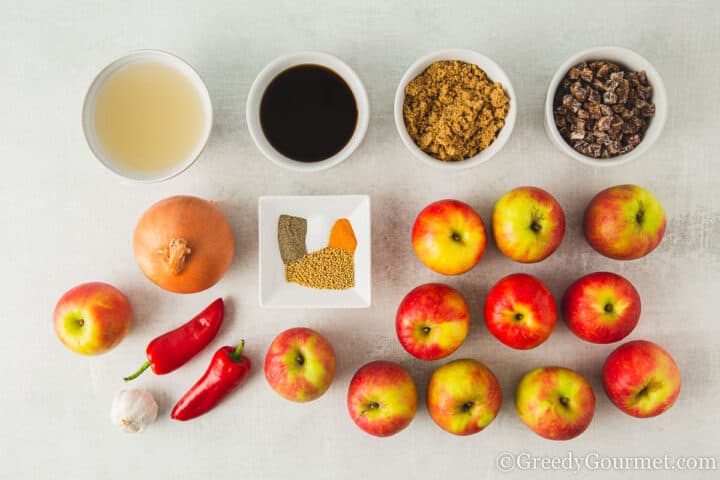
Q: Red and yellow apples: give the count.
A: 12